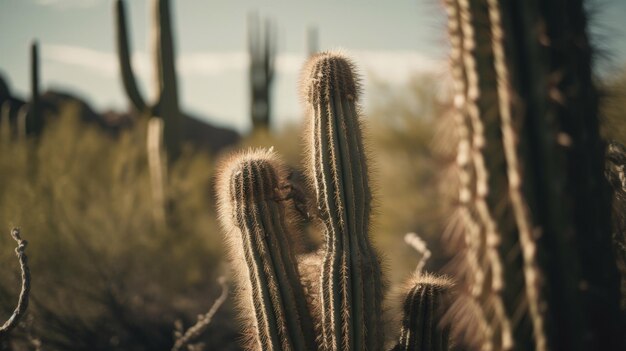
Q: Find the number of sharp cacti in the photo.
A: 3